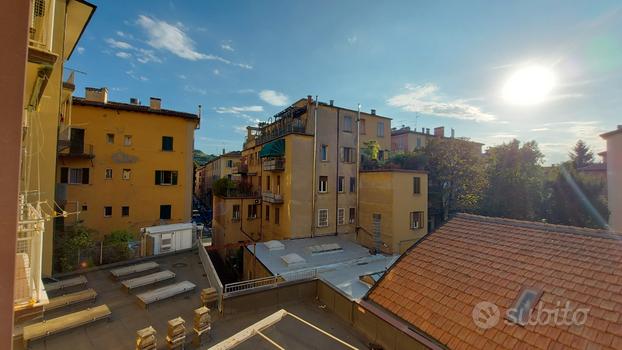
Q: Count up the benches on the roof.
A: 6